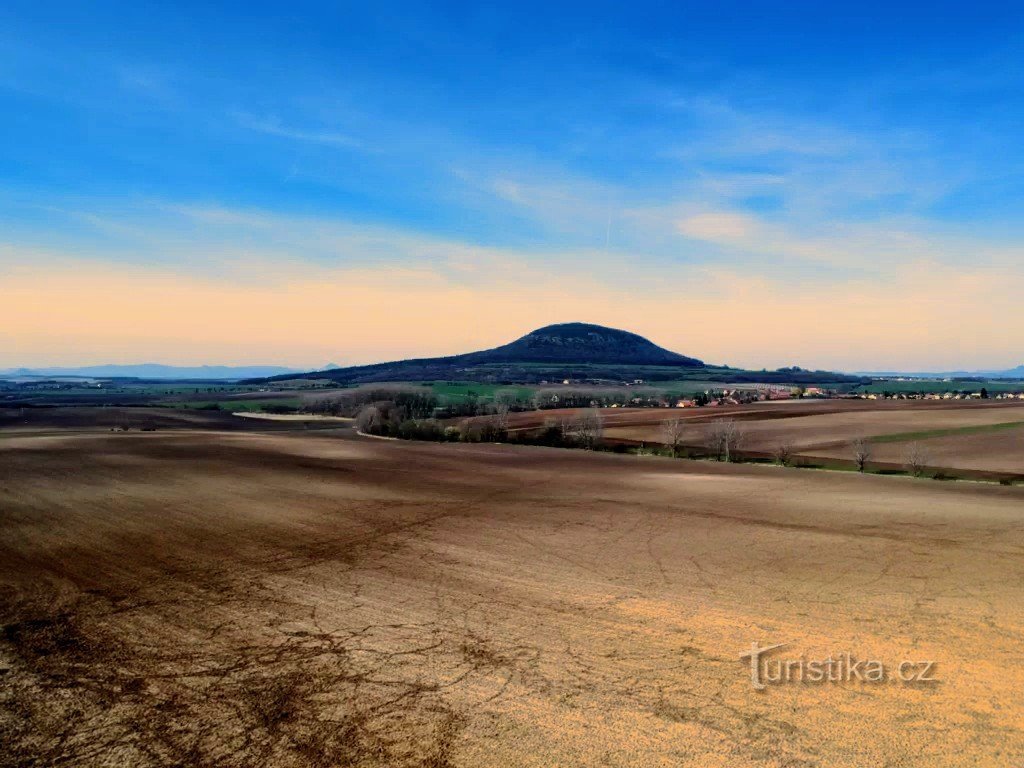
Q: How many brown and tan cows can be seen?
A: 0